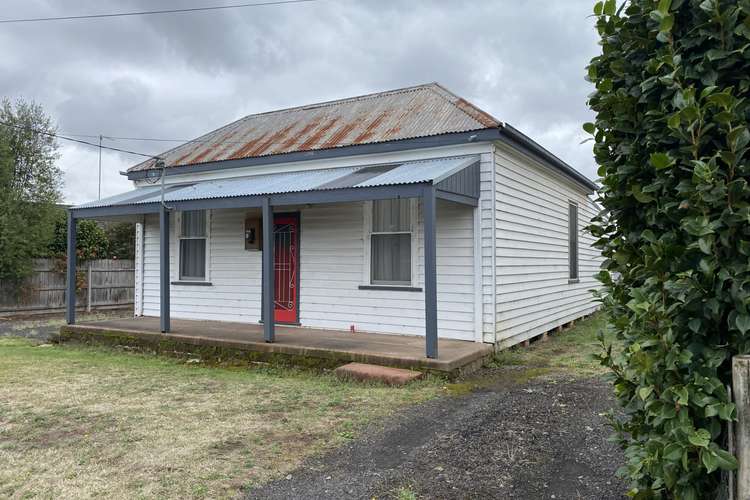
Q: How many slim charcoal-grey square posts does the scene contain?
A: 4